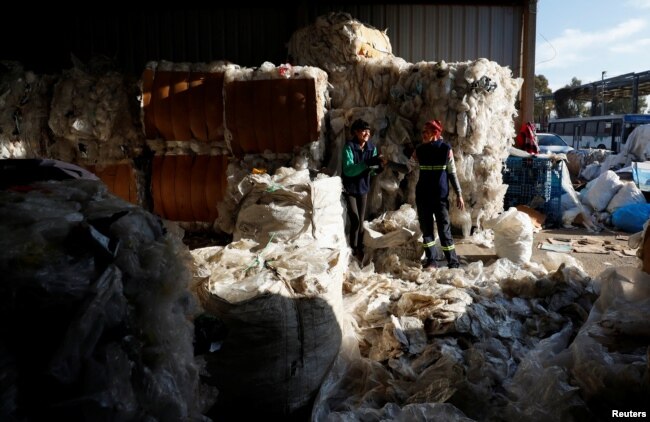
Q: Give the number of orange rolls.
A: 4